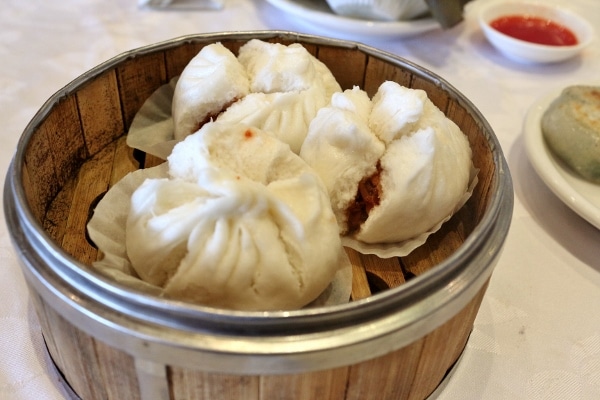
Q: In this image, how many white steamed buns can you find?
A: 3